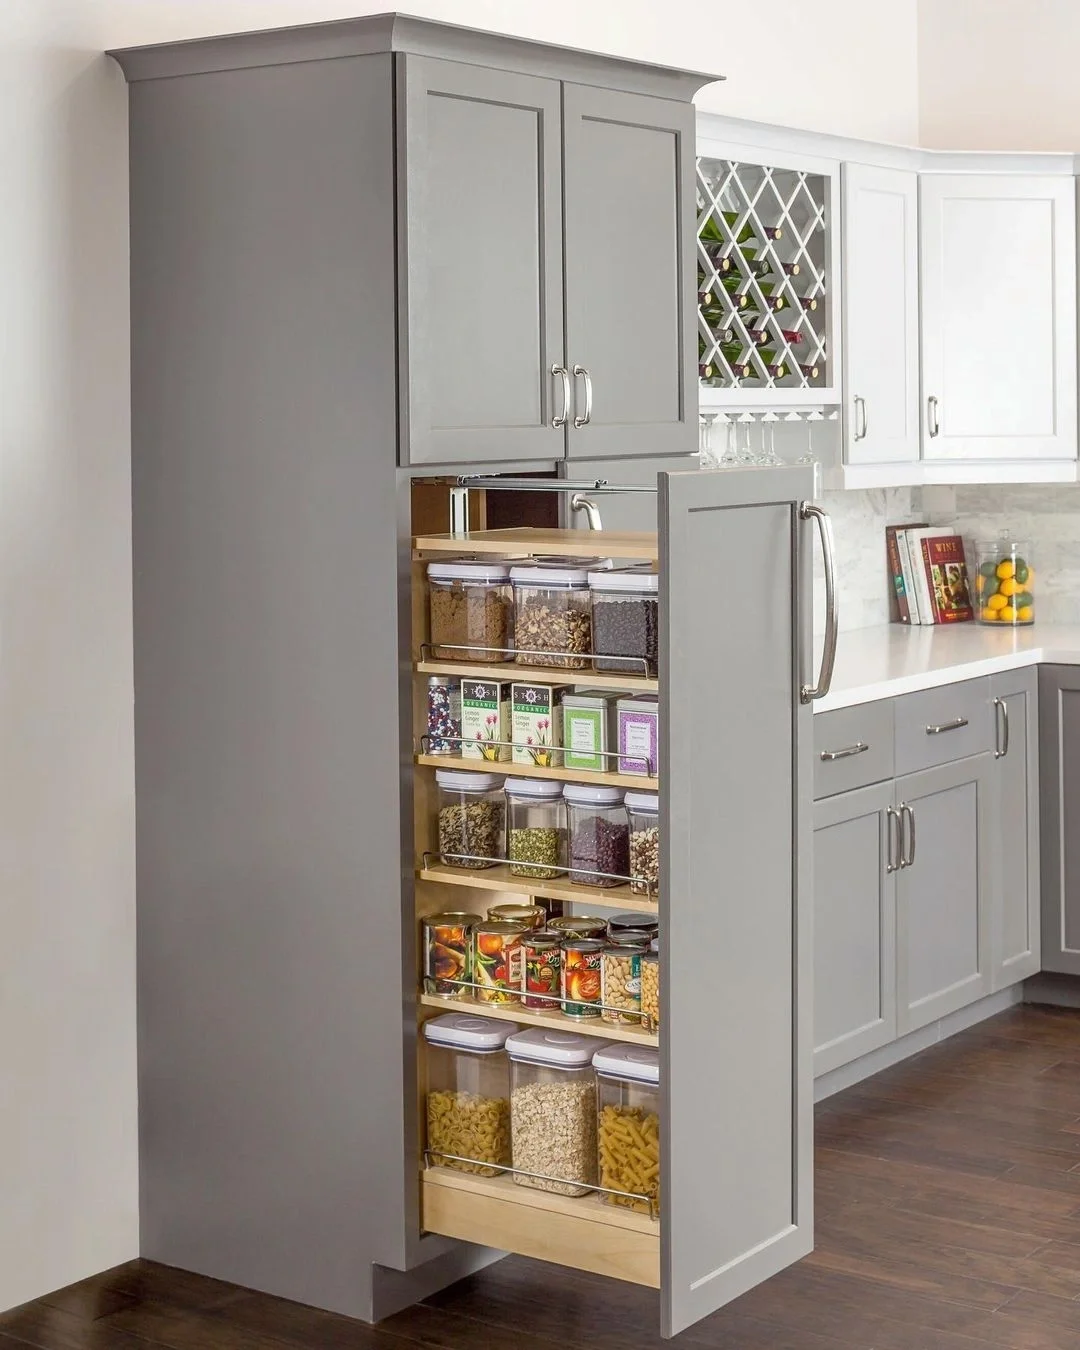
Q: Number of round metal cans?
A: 10